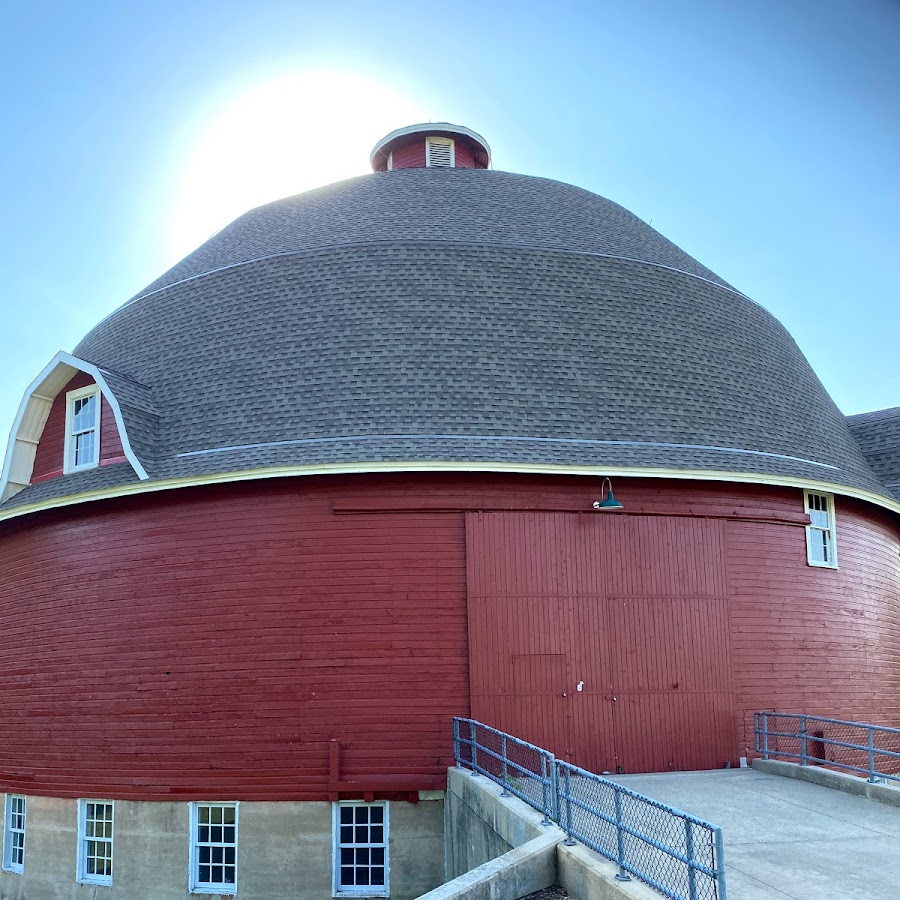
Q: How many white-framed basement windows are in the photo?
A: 4